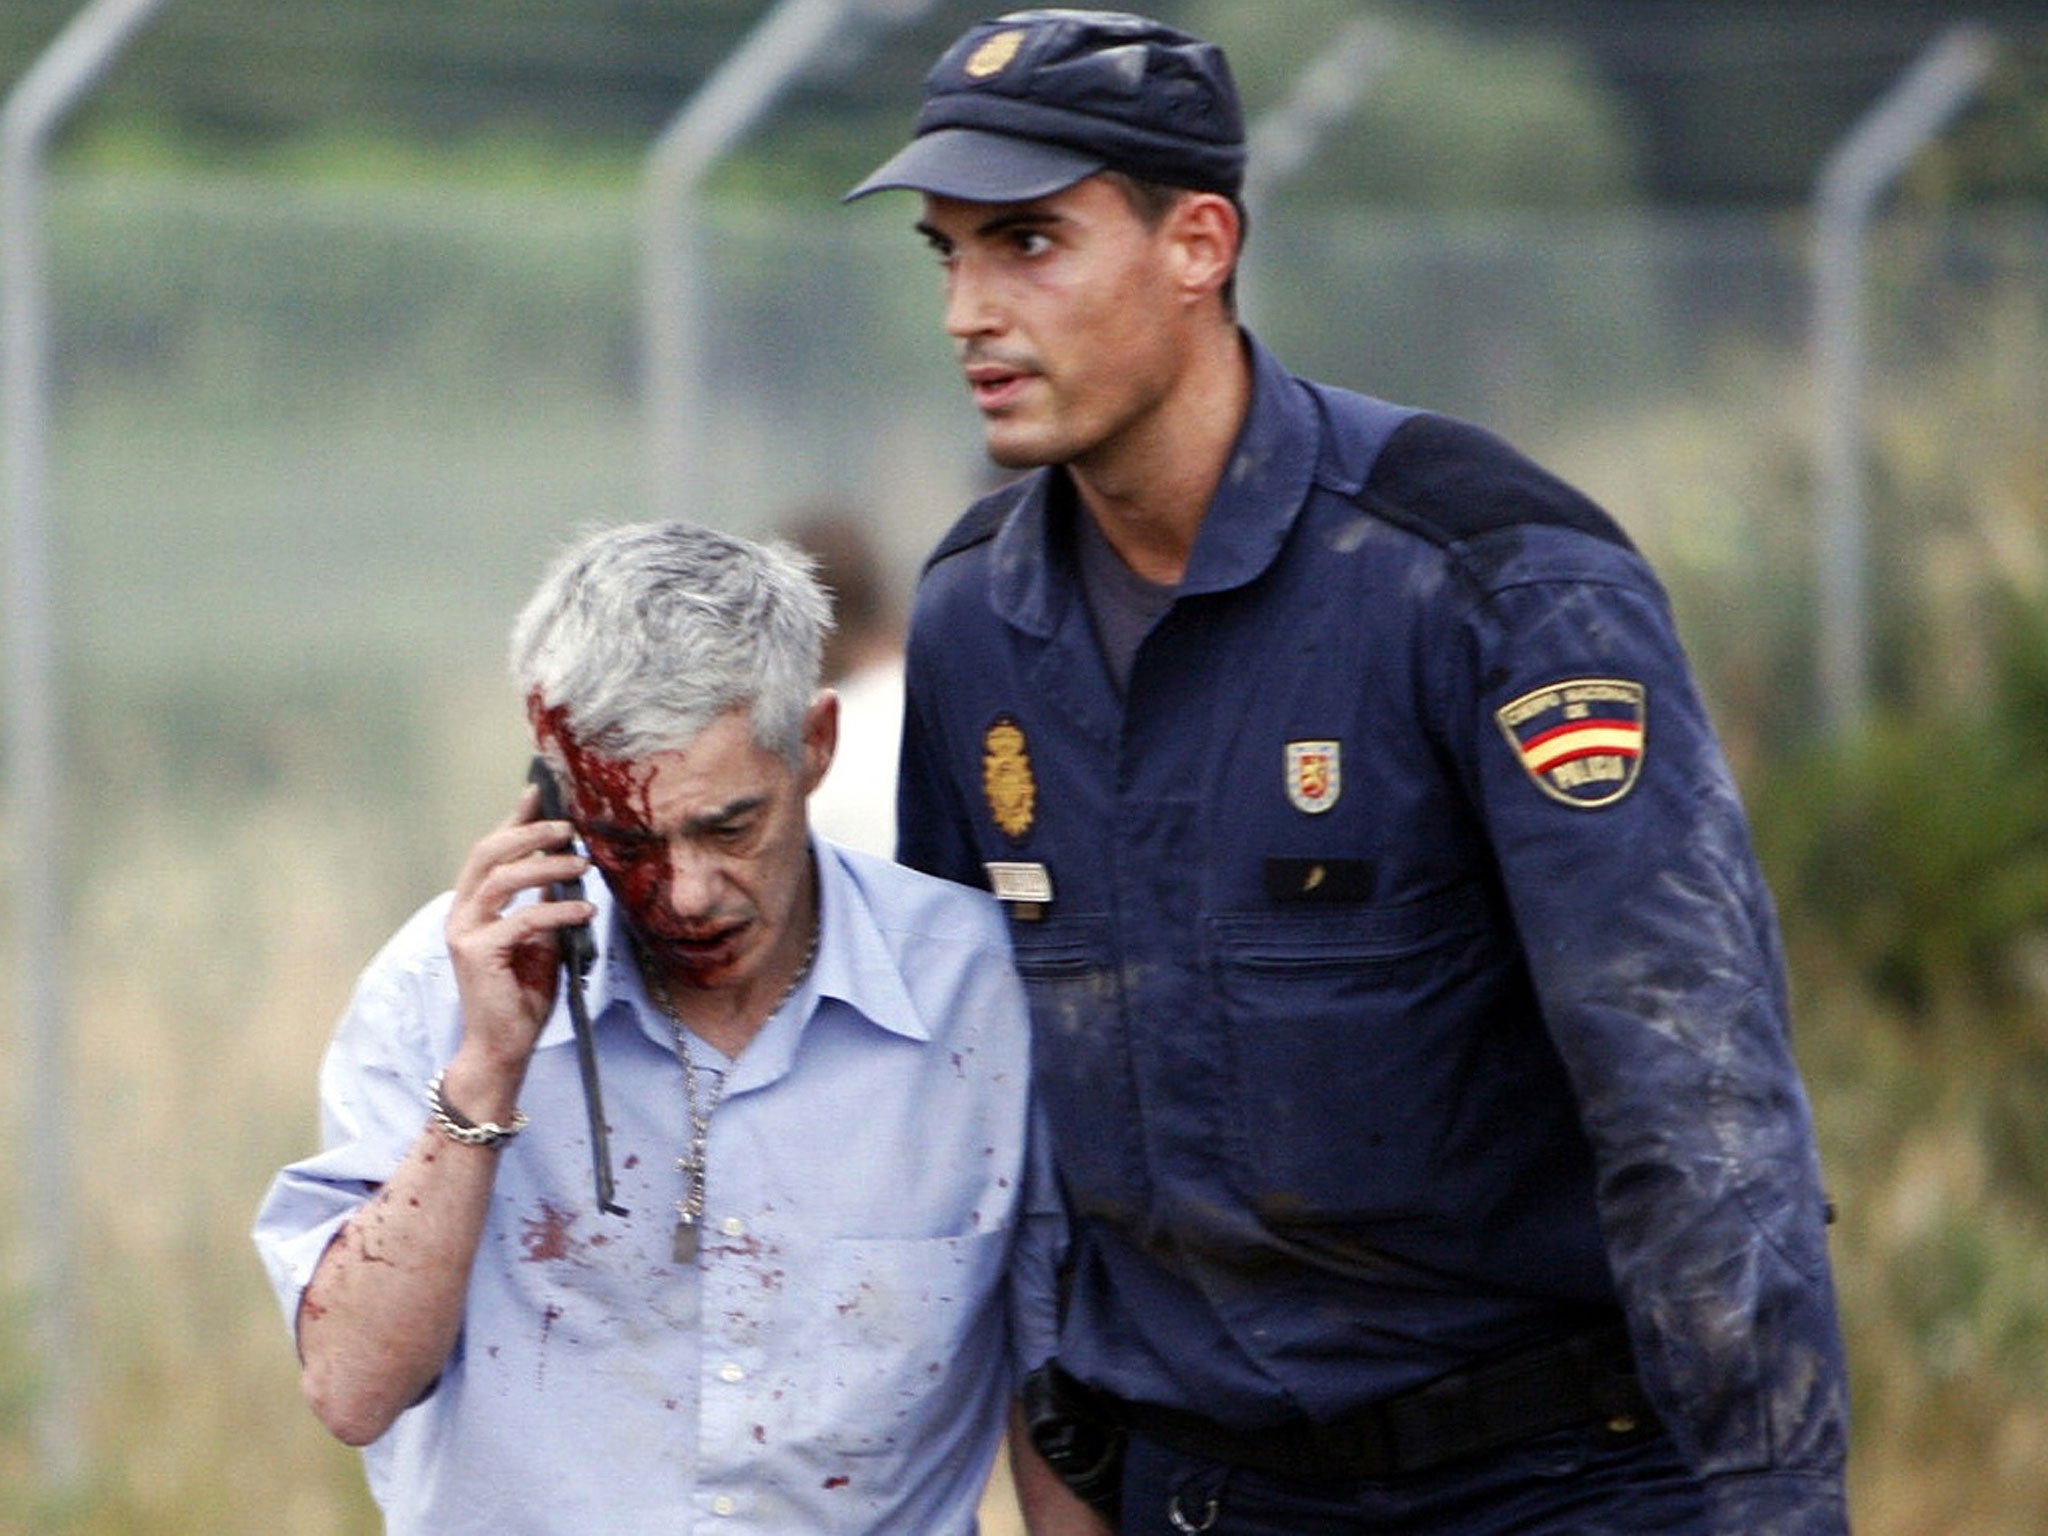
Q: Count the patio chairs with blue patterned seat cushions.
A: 0